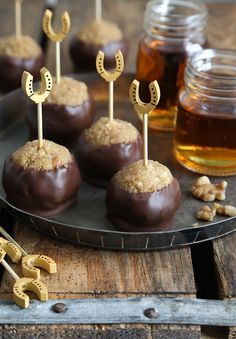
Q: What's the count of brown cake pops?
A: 6